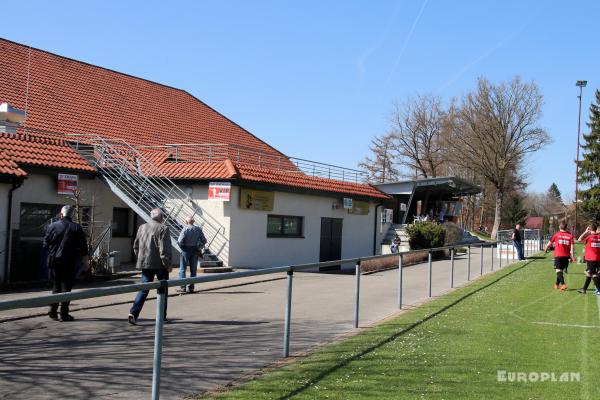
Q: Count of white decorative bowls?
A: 0